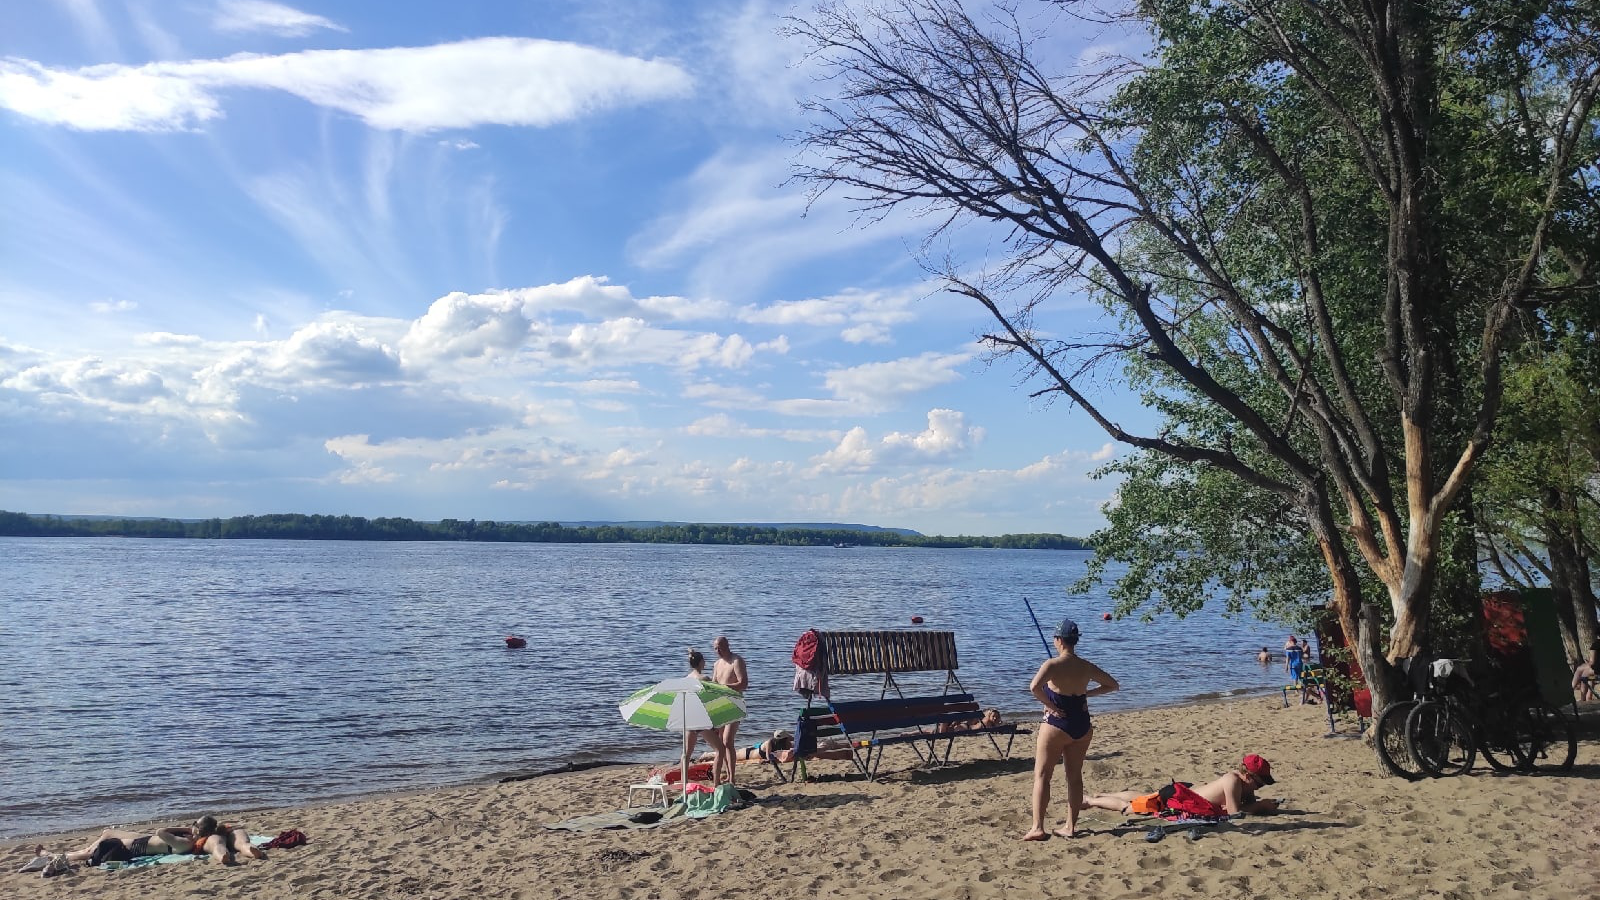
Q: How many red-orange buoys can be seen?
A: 3